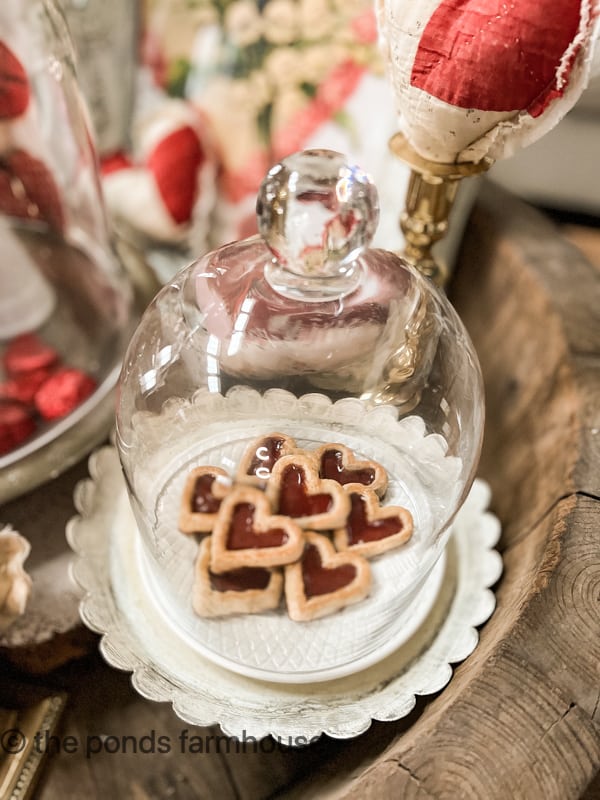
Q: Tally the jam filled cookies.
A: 8